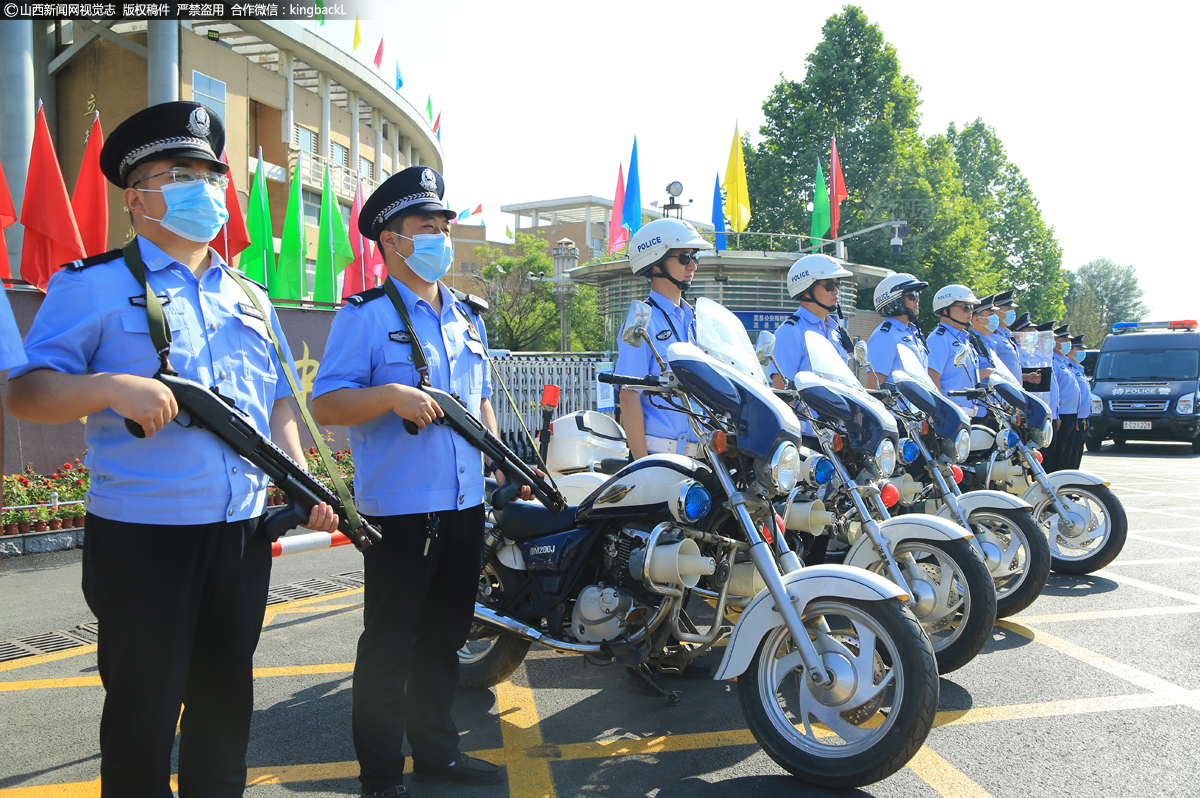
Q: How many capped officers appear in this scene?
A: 8